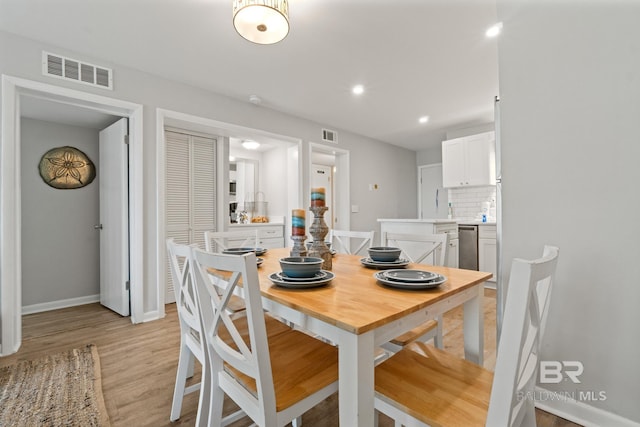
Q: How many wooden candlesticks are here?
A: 2